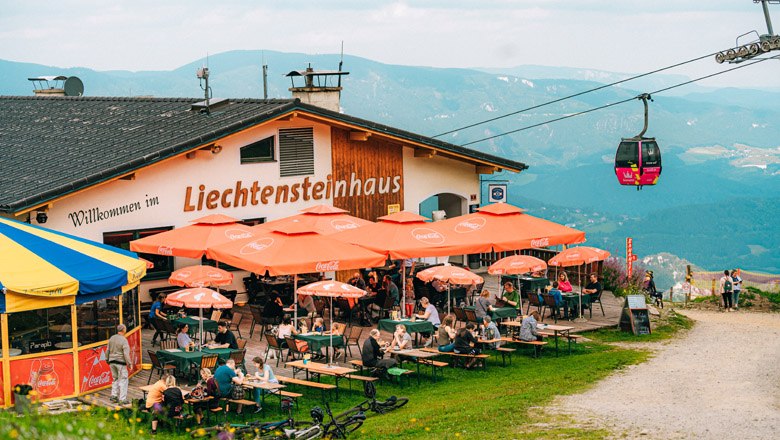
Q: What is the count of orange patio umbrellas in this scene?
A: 11